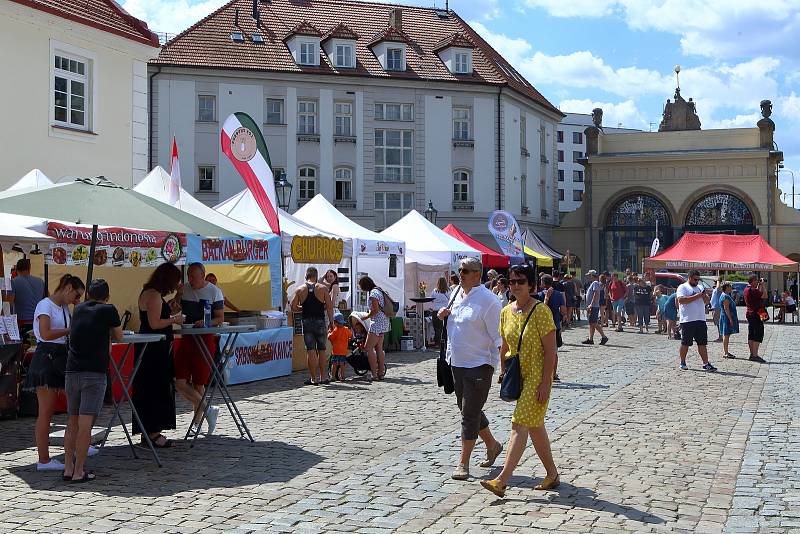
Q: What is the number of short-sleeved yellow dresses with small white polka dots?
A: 1